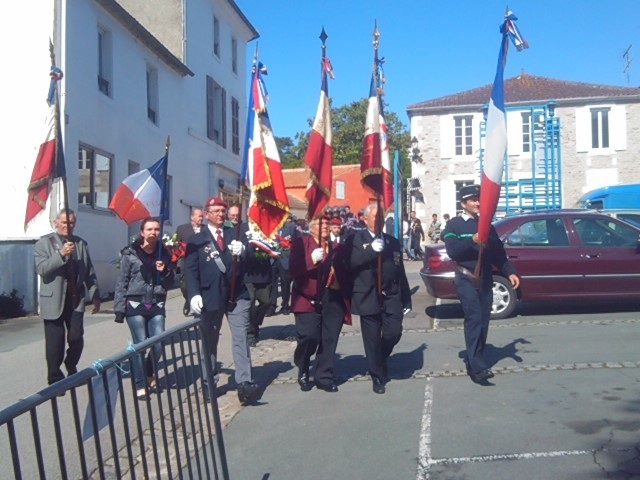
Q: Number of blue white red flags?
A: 6